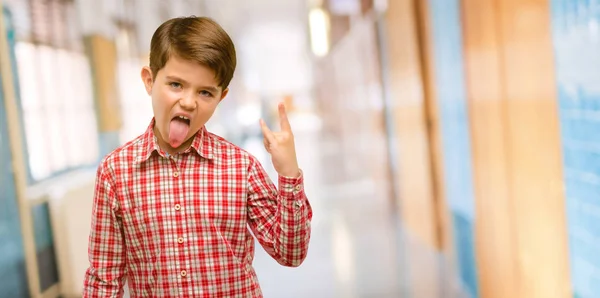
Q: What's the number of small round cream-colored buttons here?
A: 5